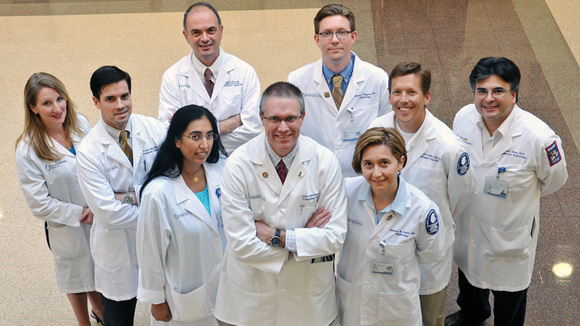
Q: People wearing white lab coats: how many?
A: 9